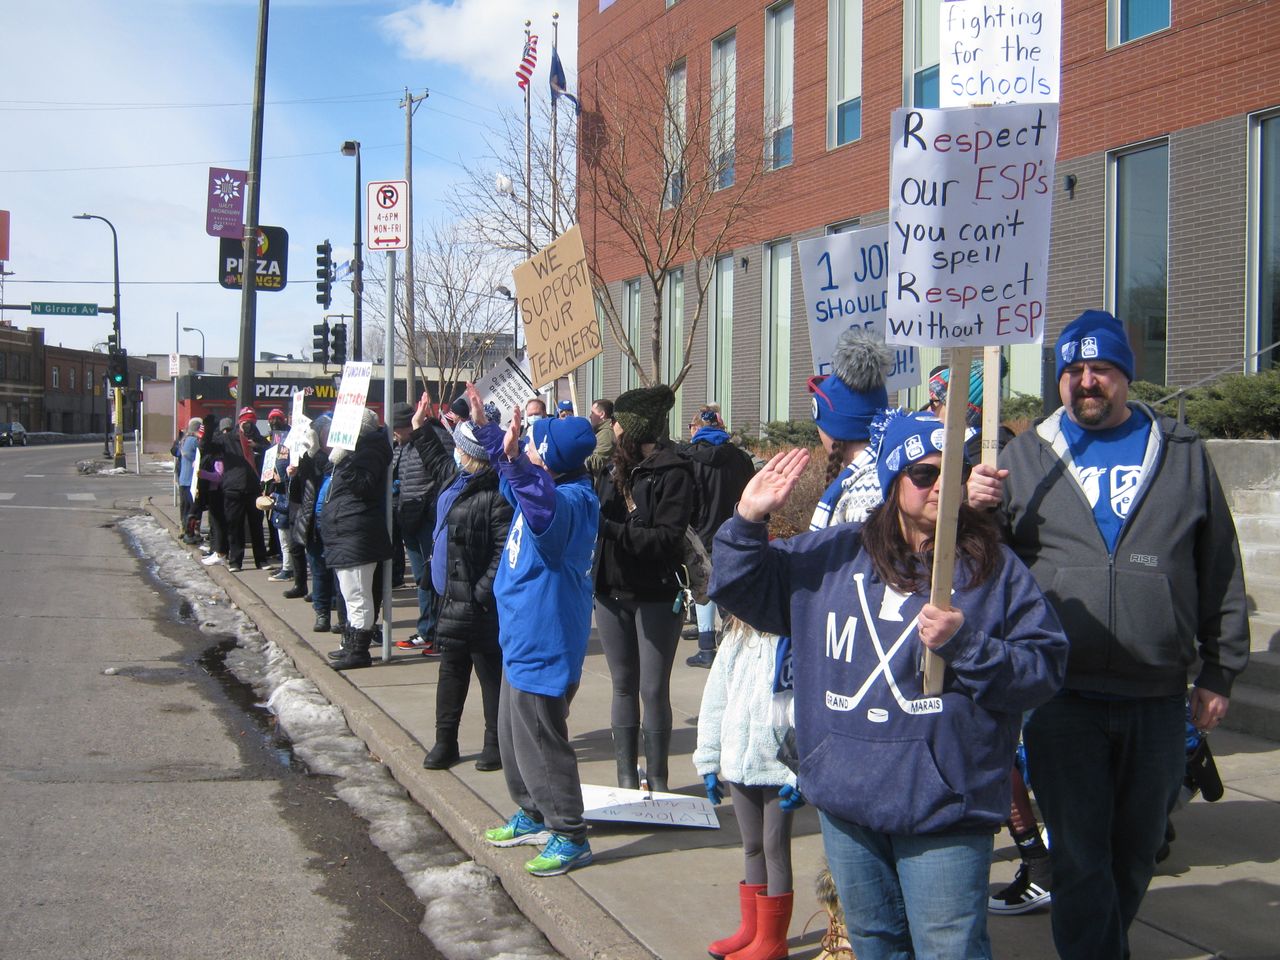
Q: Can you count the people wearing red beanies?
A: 2